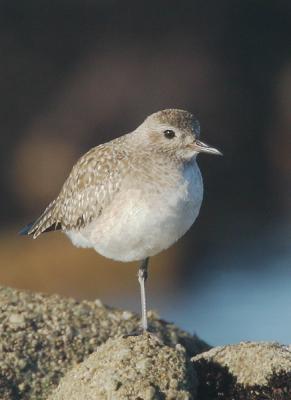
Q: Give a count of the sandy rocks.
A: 3